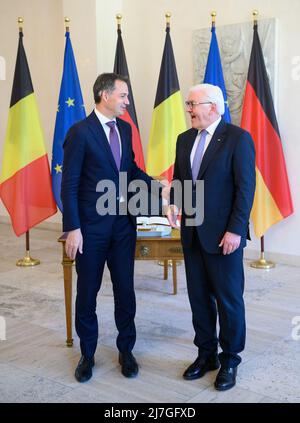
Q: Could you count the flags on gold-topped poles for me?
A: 6